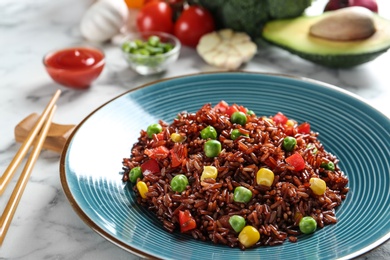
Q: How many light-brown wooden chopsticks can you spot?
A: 2